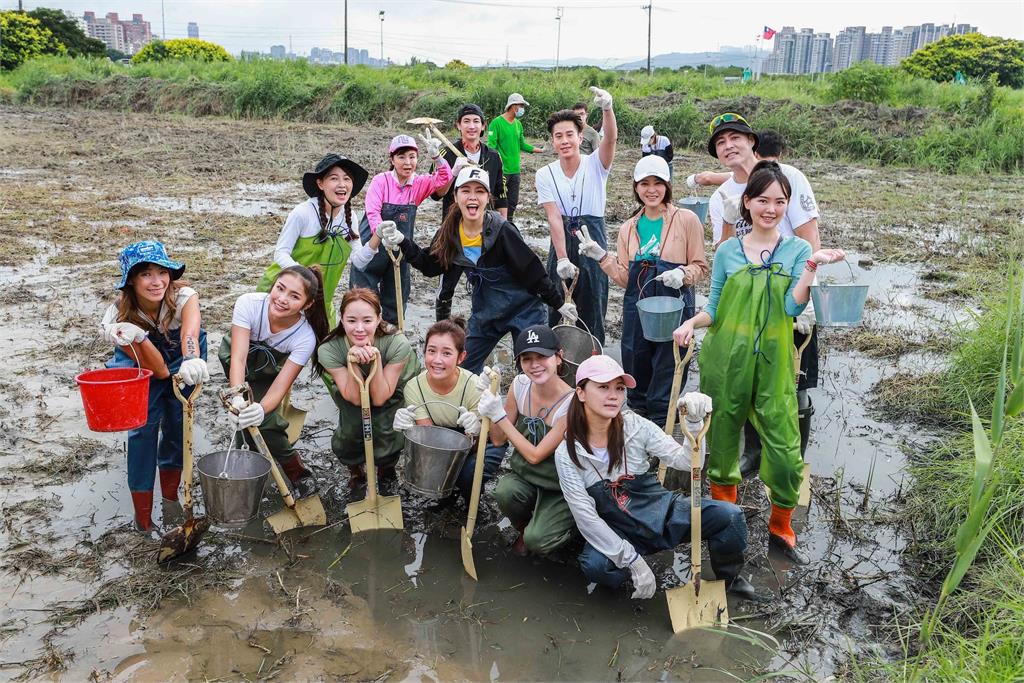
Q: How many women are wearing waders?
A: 11